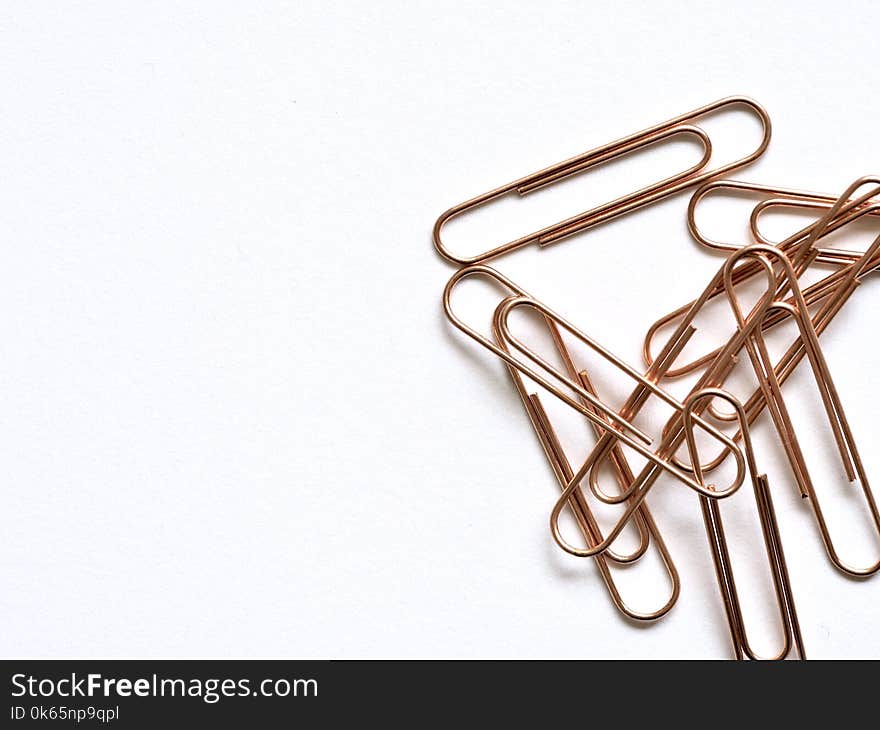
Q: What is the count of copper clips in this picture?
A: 9